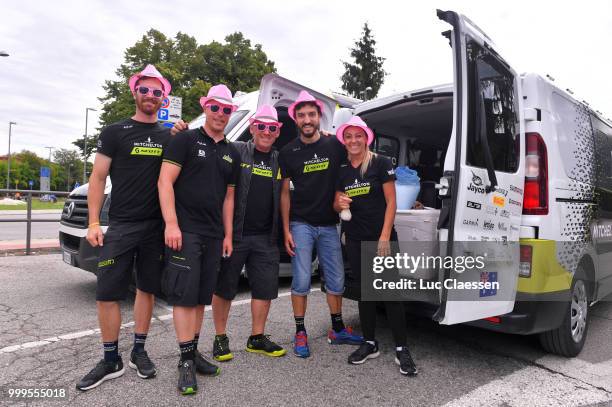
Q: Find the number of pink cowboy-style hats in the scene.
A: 5